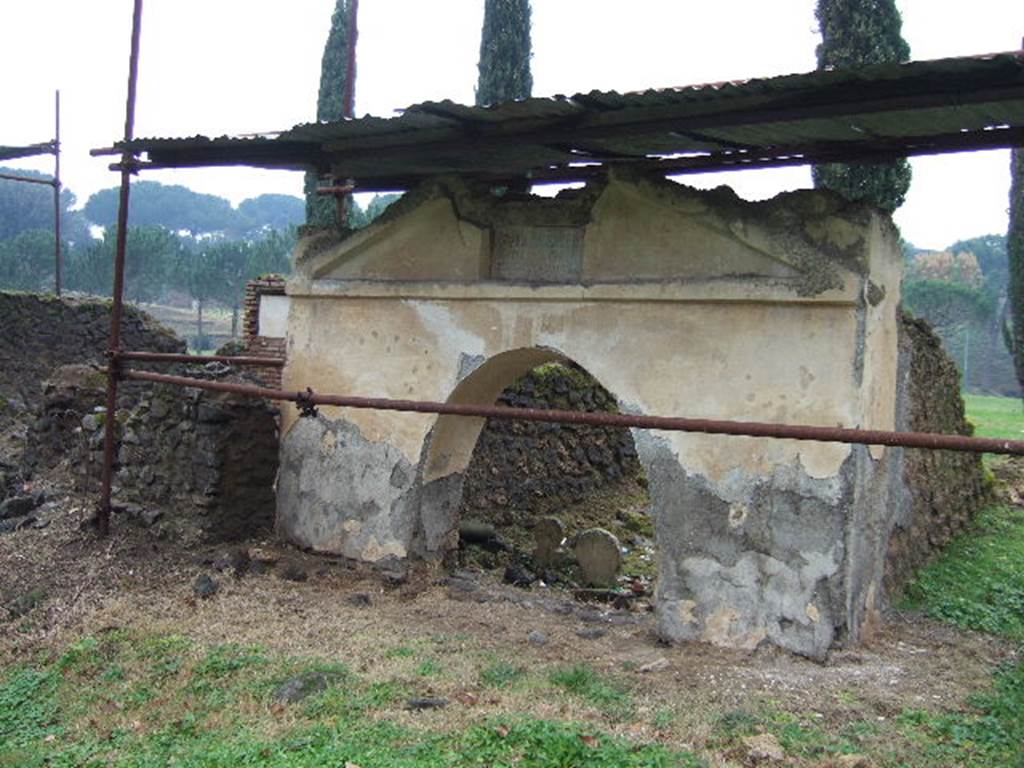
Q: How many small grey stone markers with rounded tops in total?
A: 2